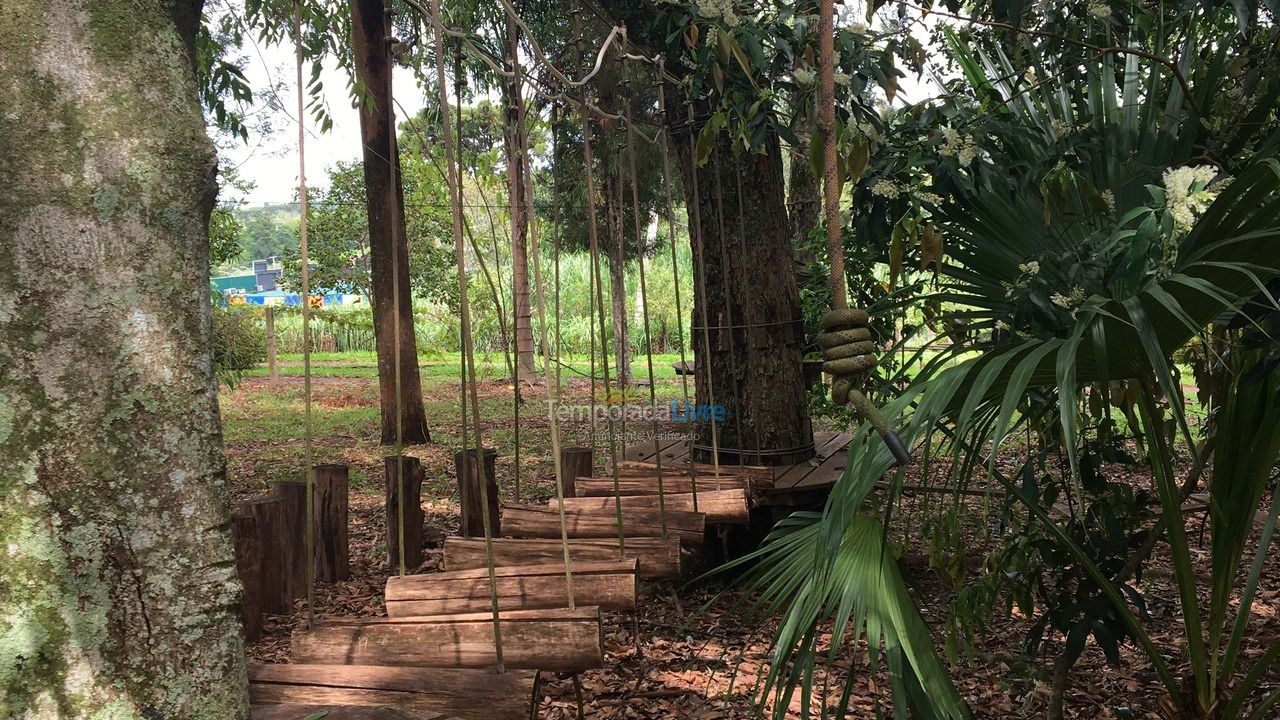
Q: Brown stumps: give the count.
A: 7